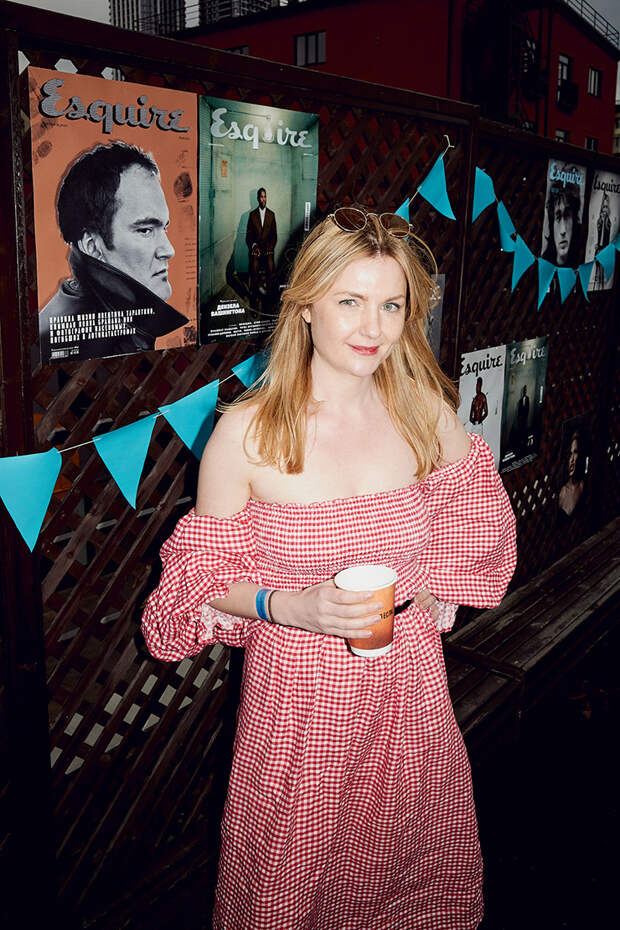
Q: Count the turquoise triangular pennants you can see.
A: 14